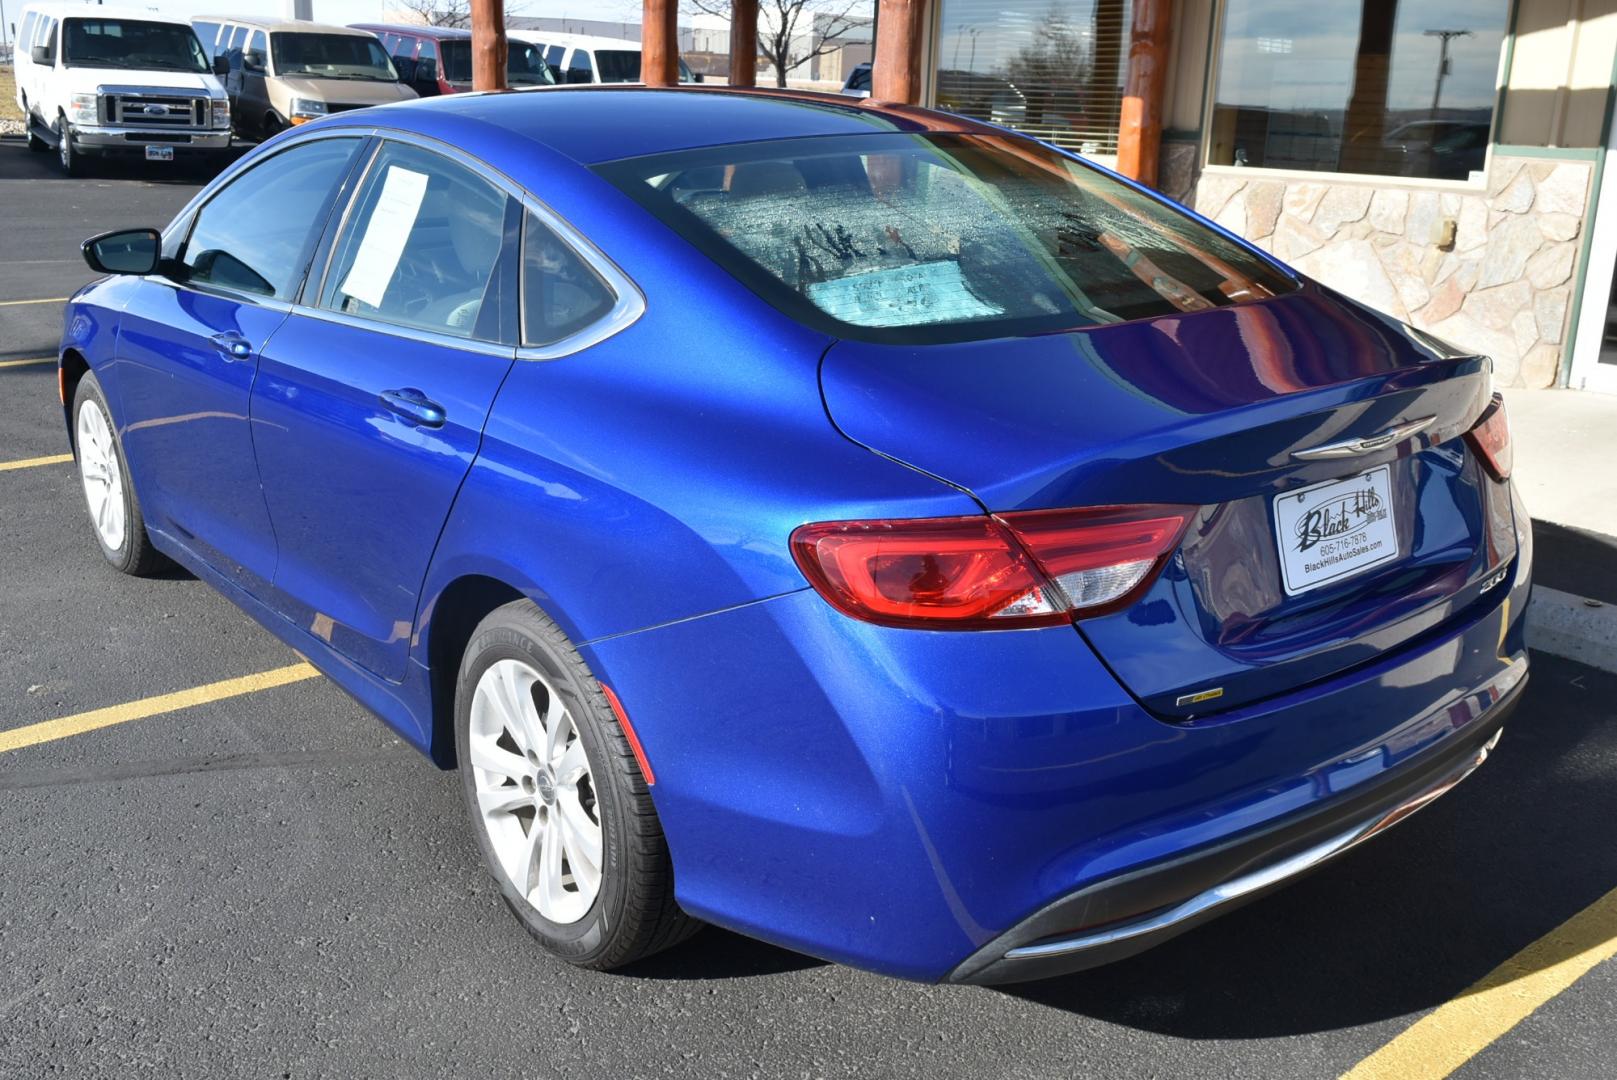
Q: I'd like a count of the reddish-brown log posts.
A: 5